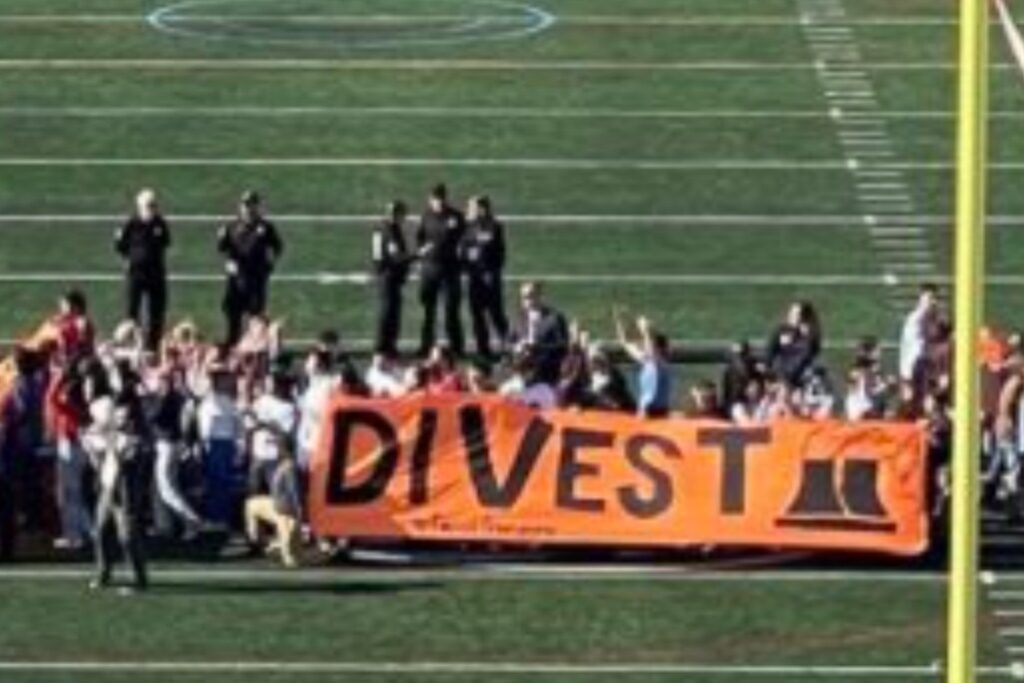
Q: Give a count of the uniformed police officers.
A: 5